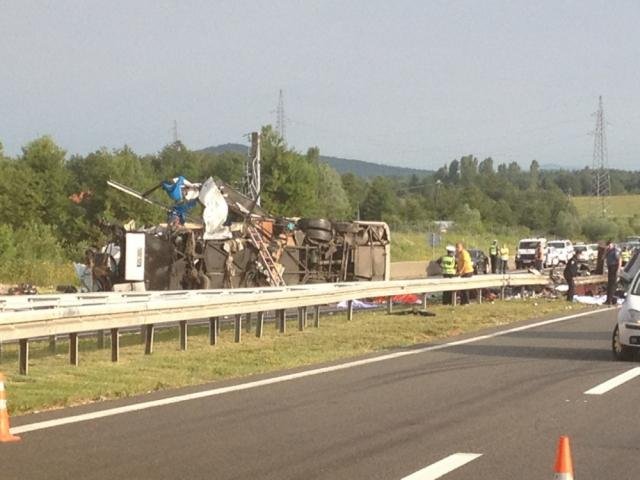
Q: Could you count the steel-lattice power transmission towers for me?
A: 3